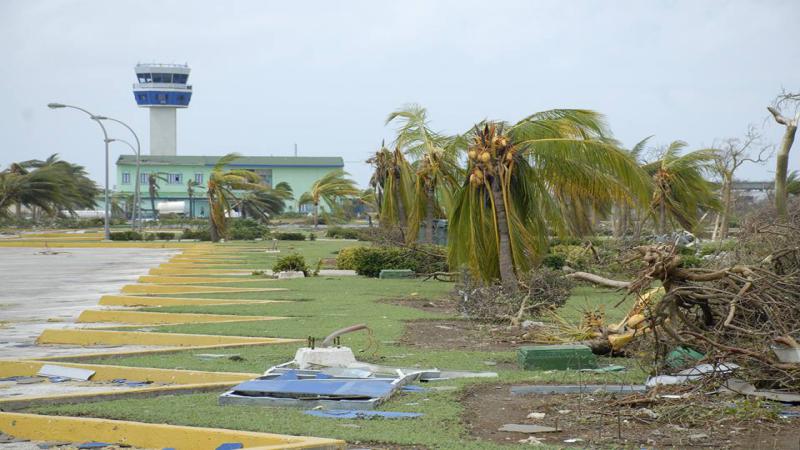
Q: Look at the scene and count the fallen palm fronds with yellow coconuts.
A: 1